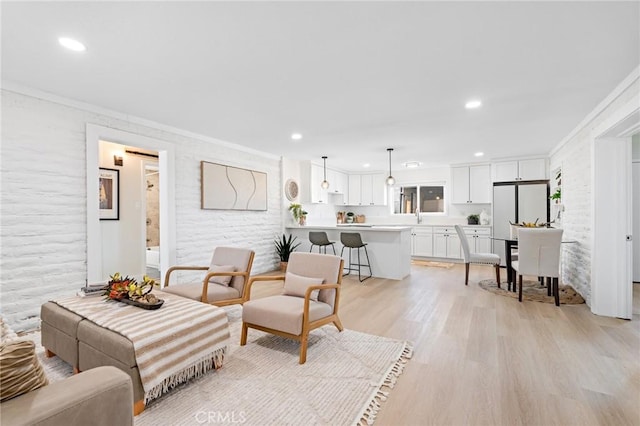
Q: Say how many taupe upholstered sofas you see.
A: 1